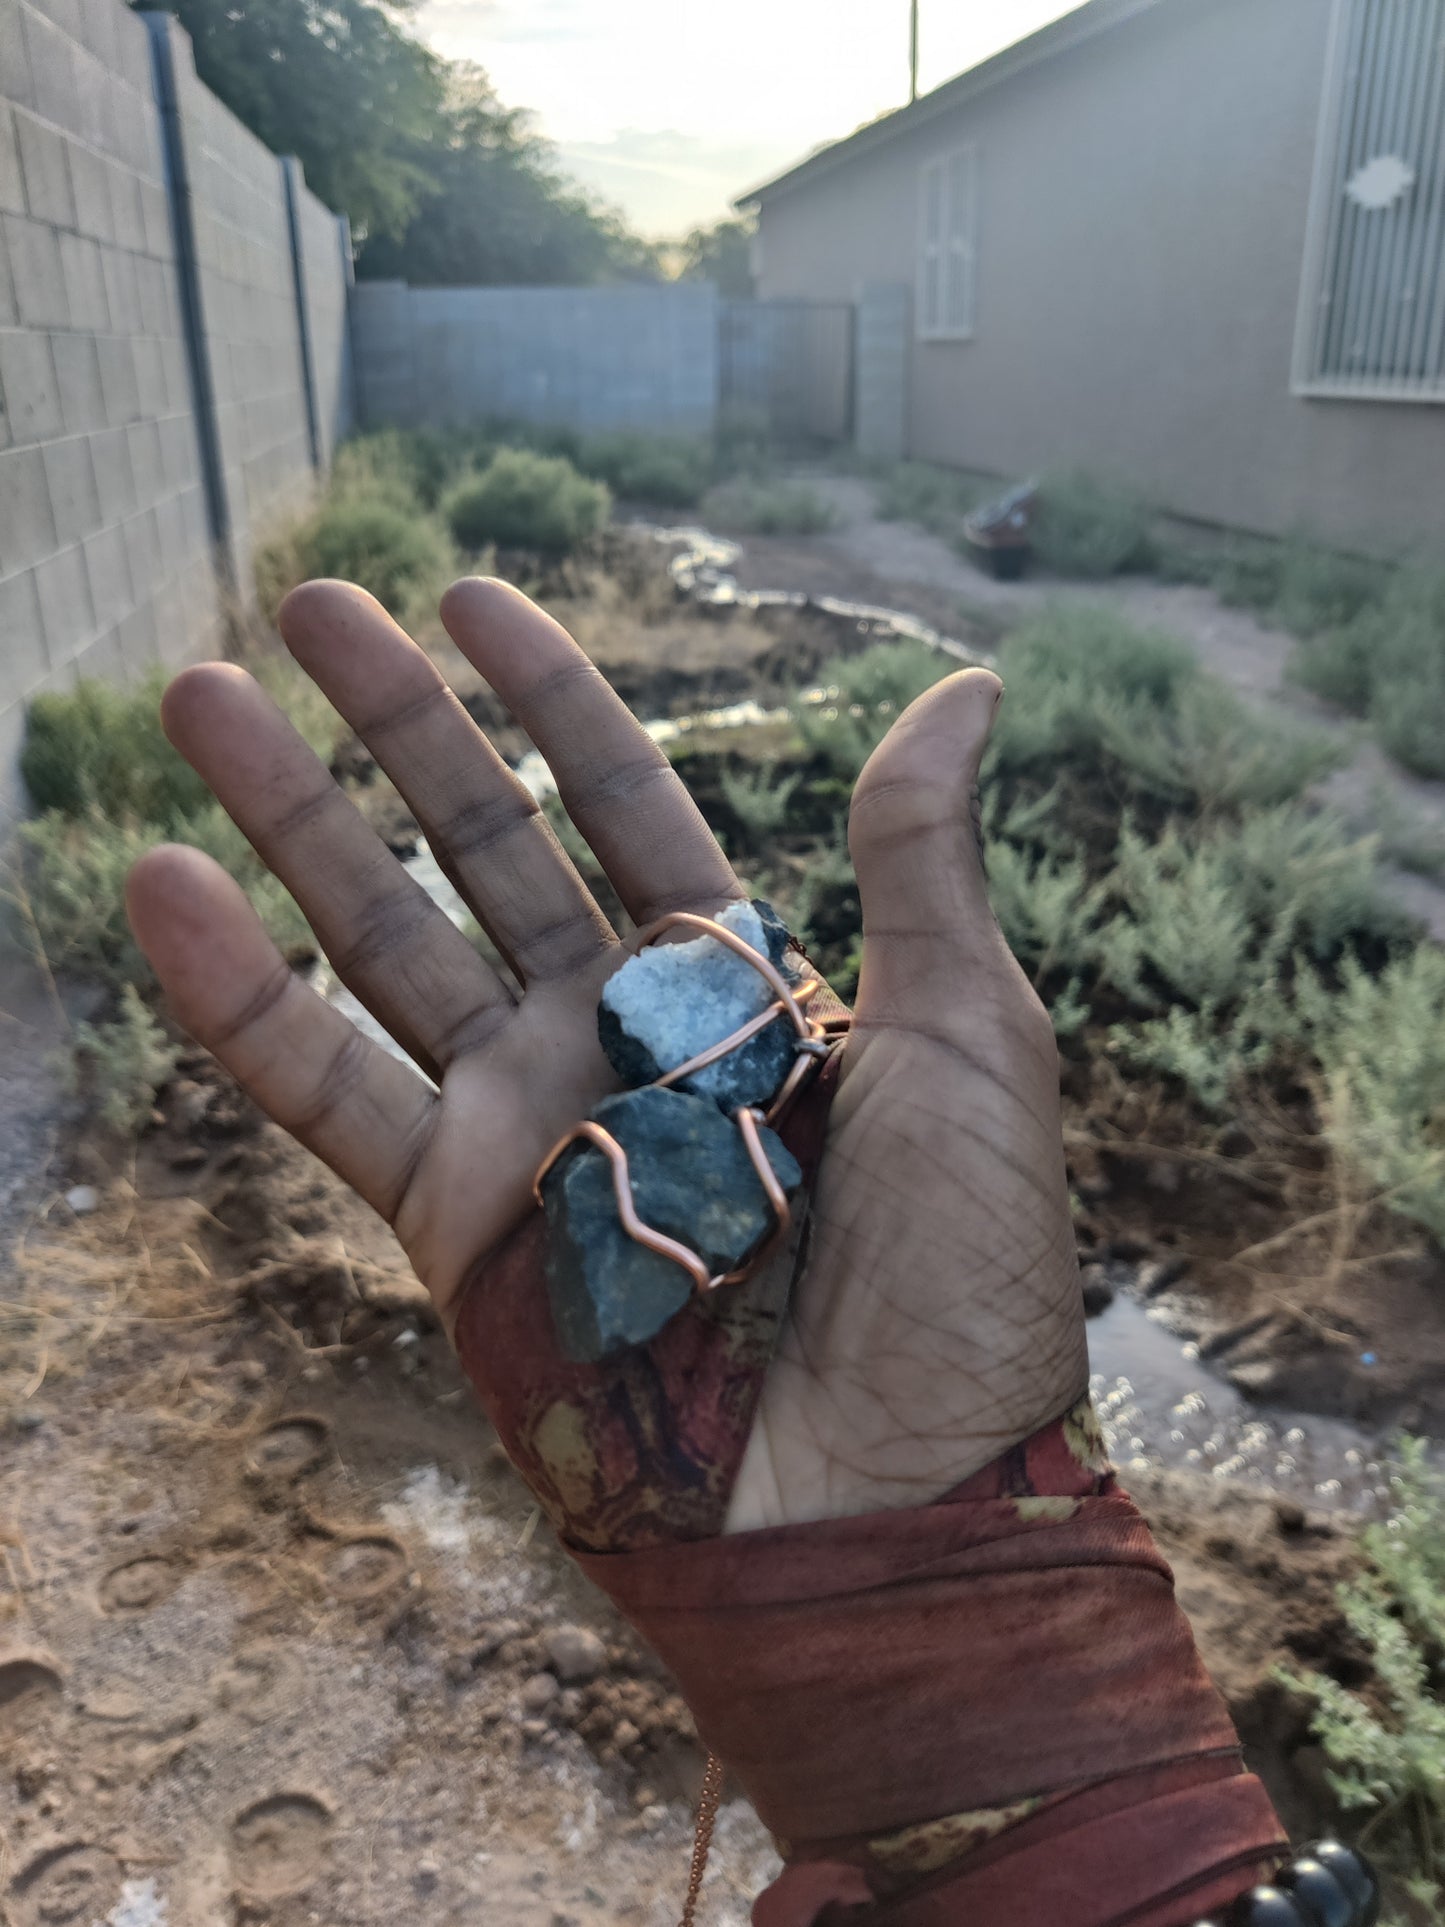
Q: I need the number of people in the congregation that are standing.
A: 0